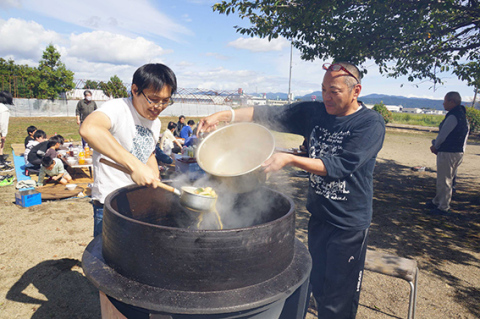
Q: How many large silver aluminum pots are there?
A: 1